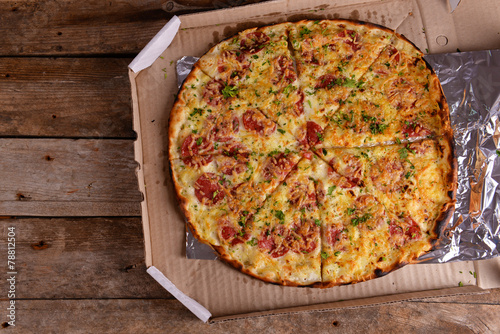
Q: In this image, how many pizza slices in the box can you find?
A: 8